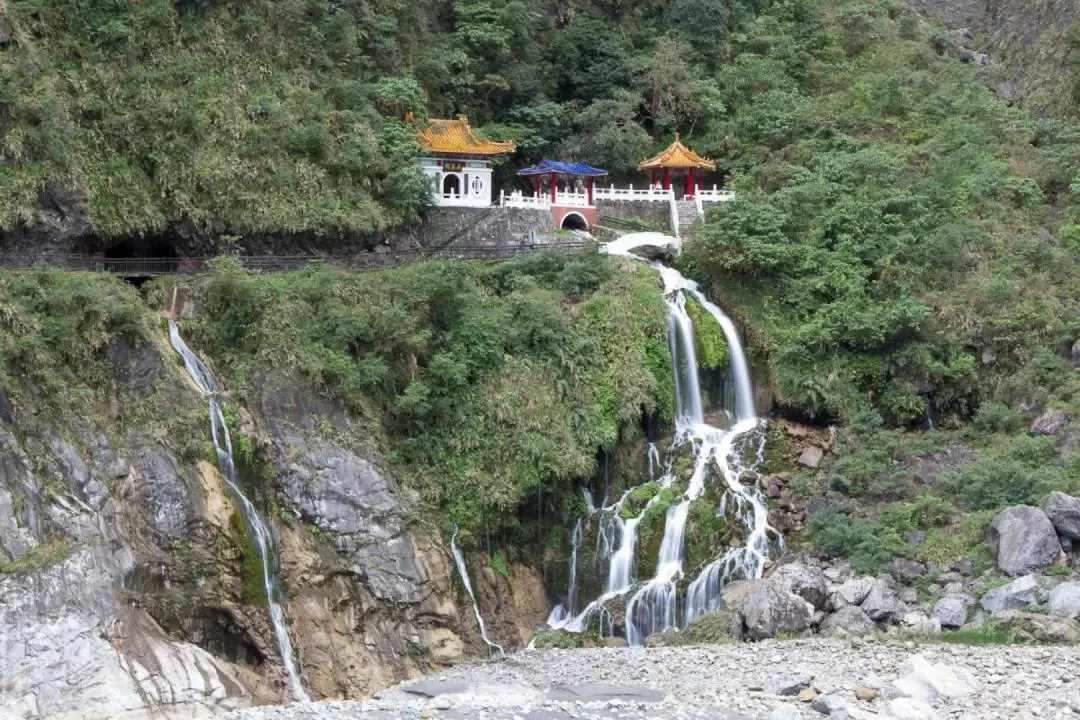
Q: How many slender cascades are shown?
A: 2